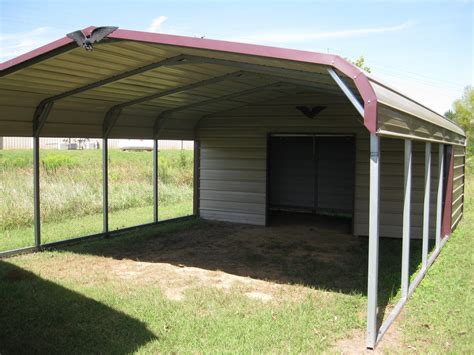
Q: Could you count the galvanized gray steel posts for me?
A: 7